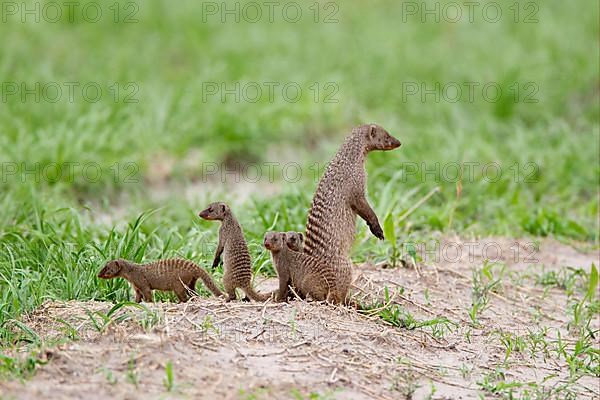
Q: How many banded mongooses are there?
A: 5